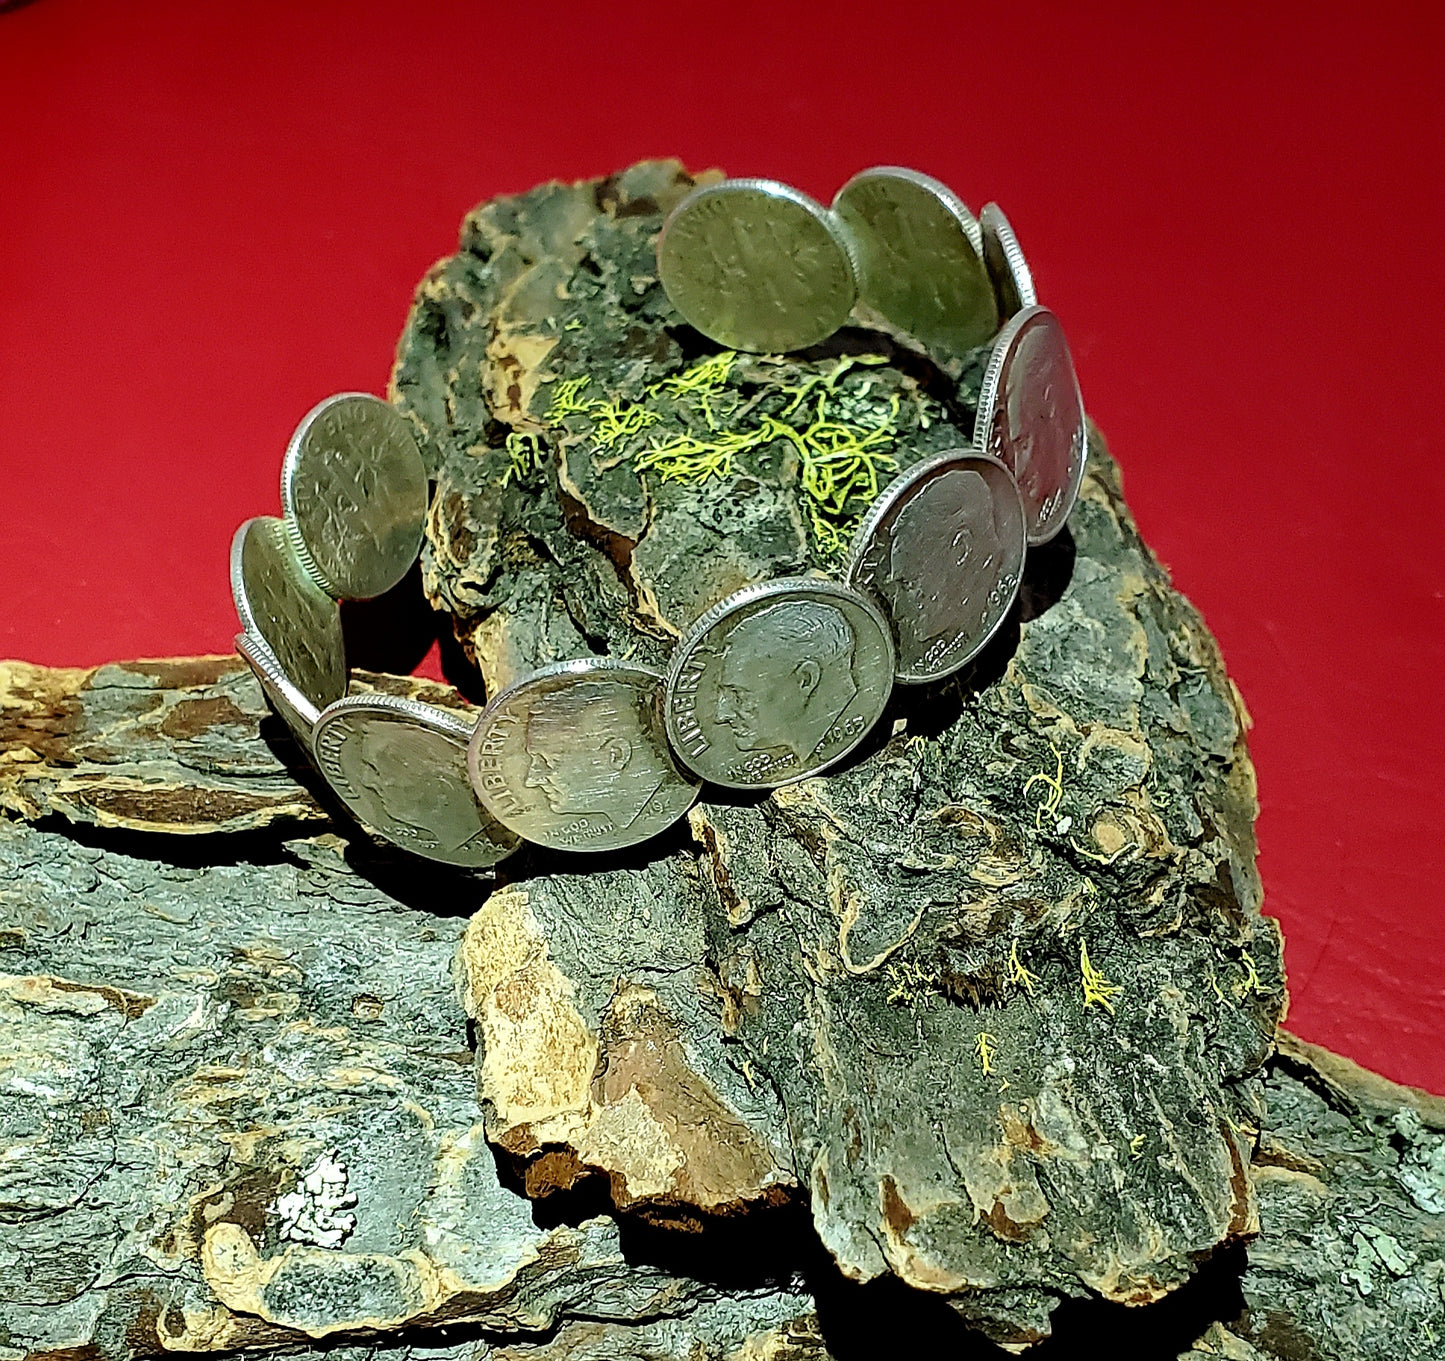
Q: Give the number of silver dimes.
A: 11